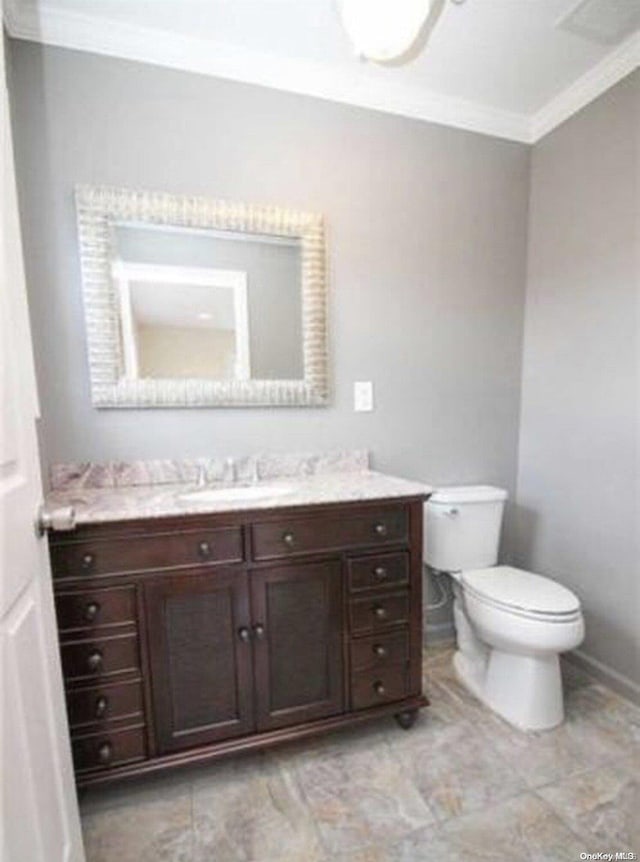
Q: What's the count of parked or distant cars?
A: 0